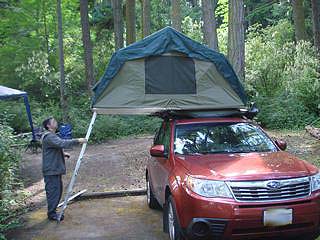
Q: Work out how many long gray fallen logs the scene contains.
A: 1